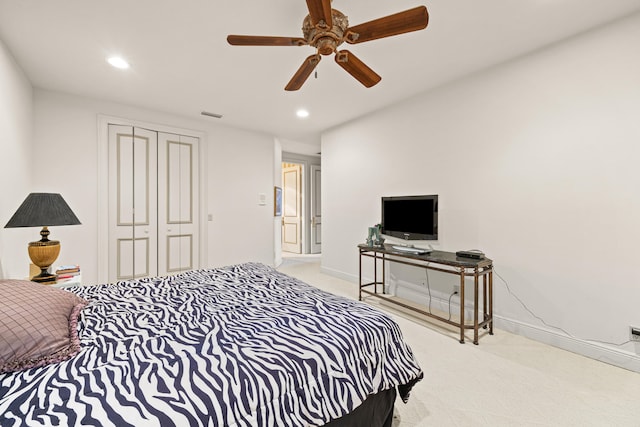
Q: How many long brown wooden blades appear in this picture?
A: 5